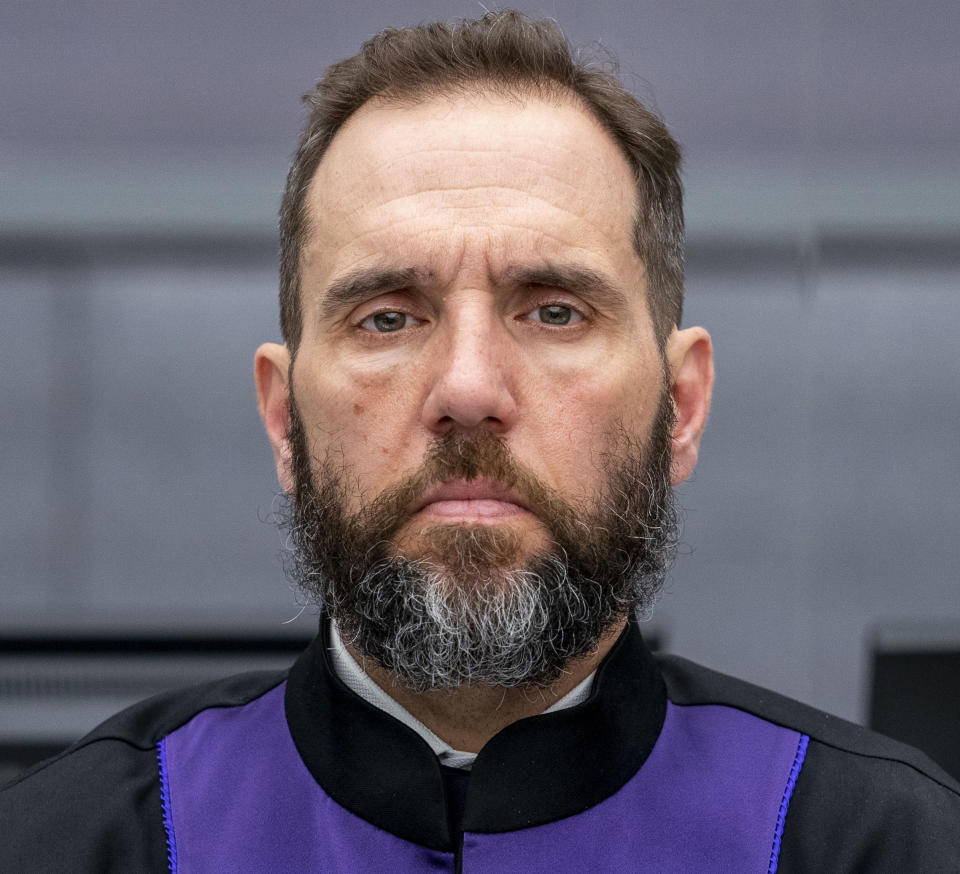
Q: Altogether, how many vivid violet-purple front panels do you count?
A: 2